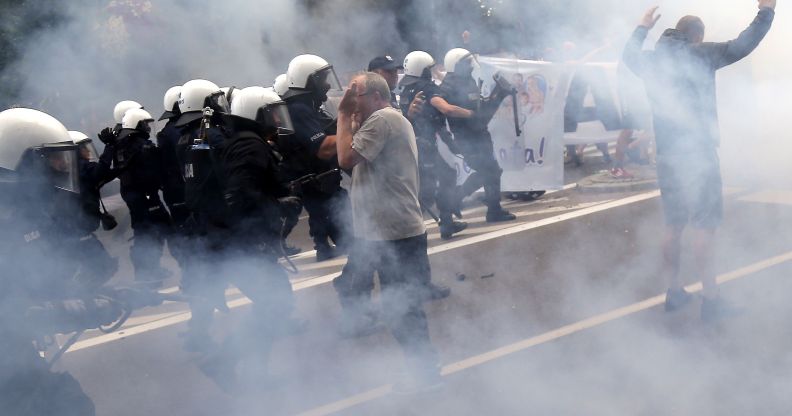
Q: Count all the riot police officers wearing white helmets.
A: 12